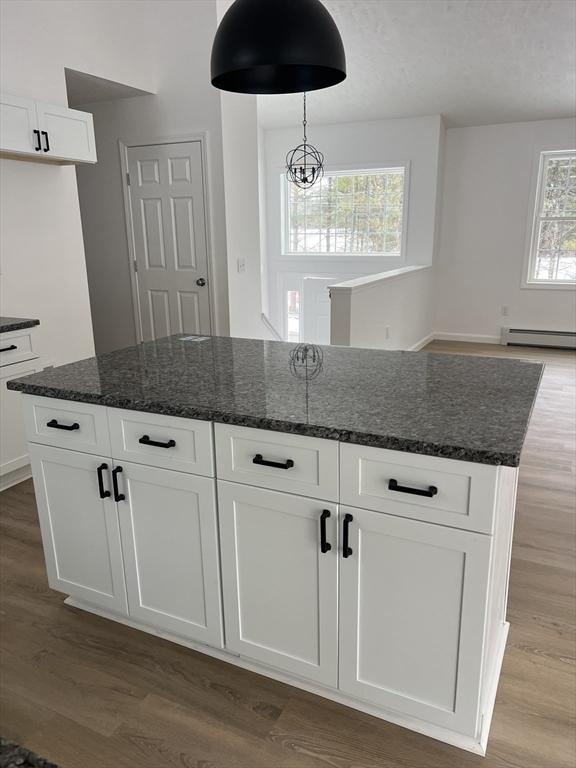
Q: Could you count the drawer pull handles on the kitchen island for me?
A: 4